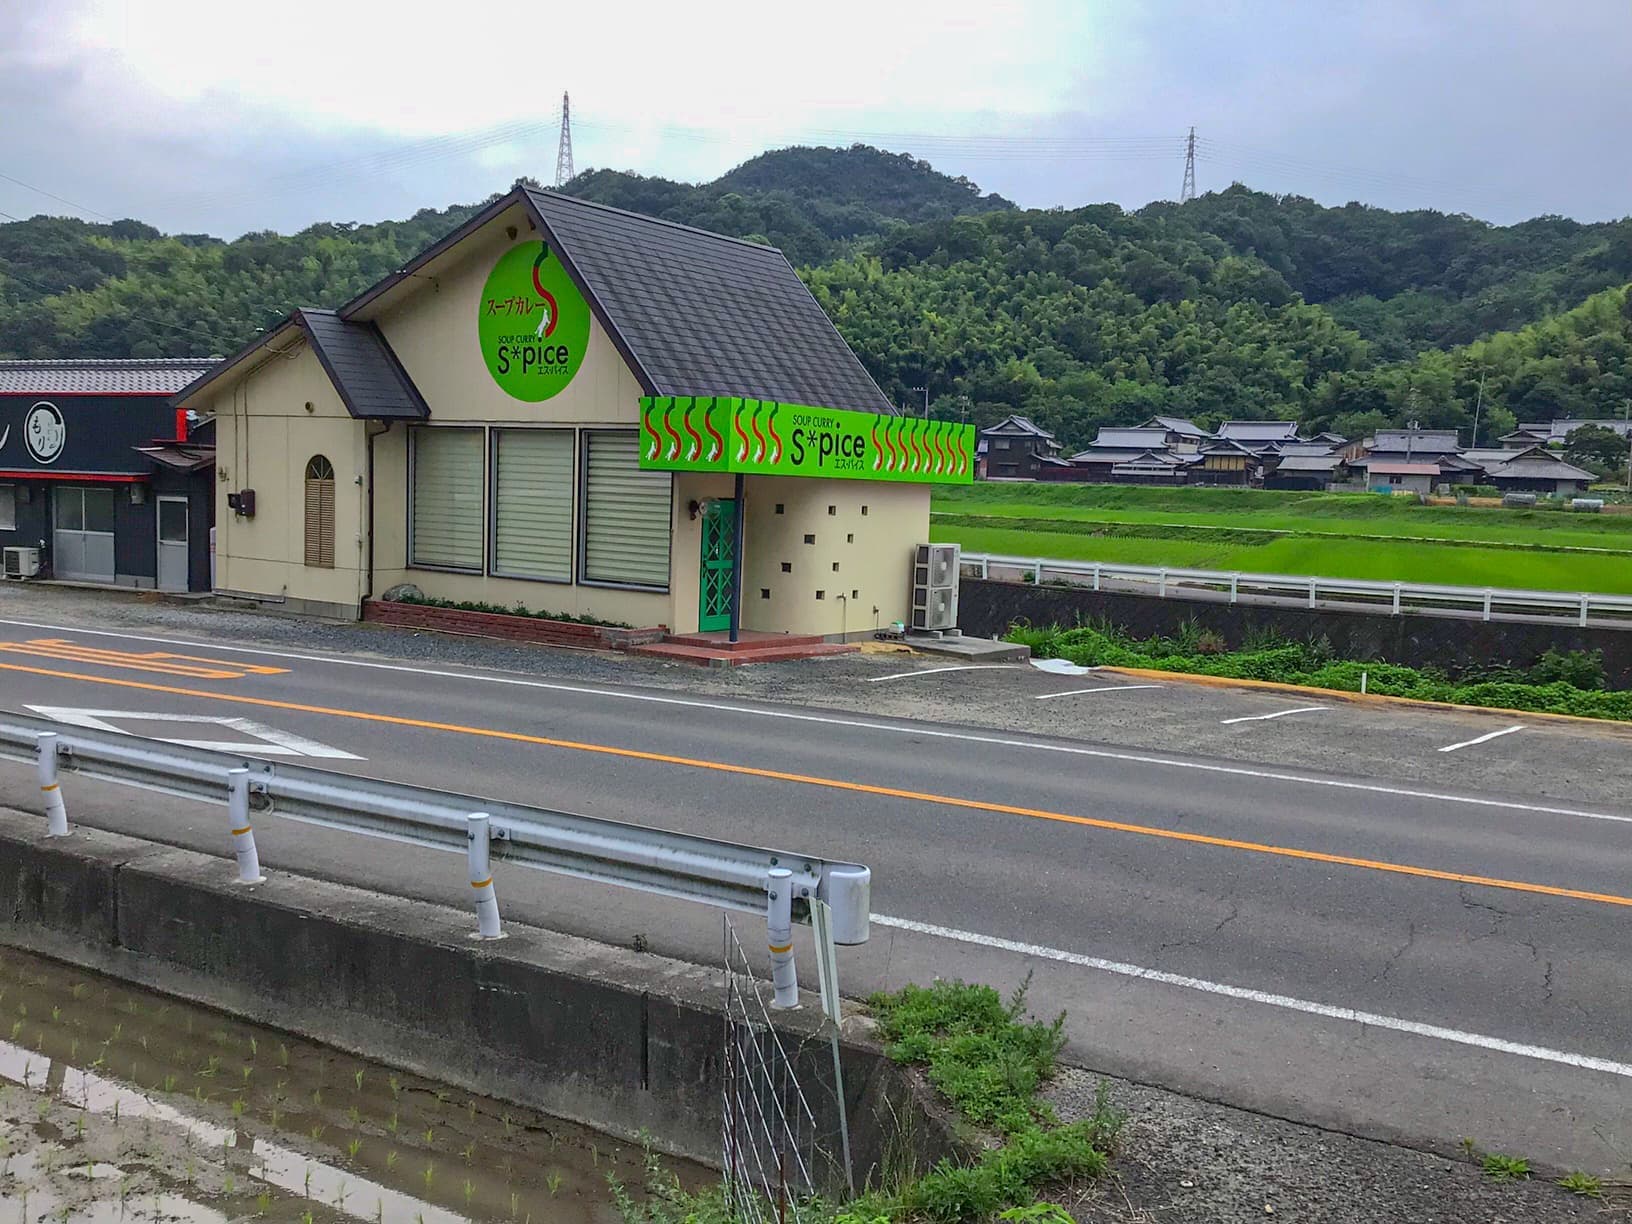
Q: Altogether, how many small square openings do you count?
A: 10